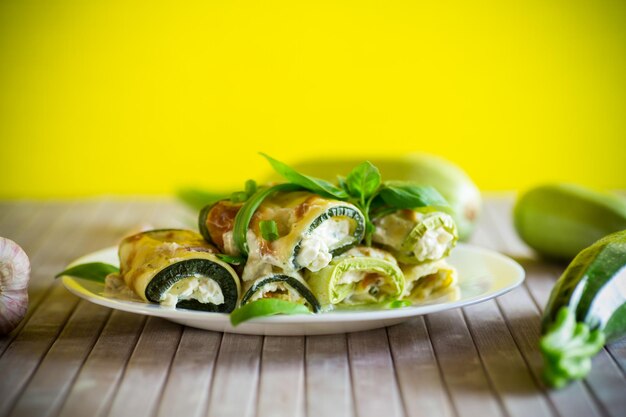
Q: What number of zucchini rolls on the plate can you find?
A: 6